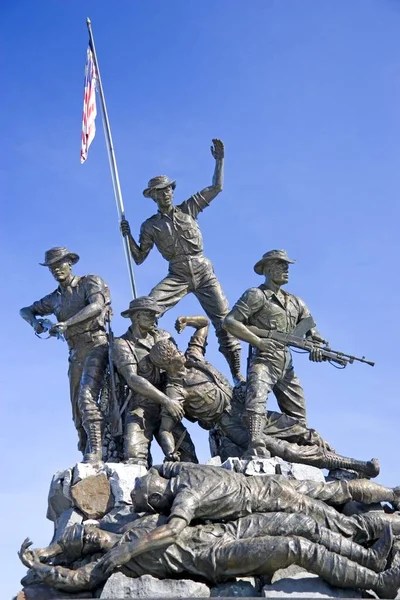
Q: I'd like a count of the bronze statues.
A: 7